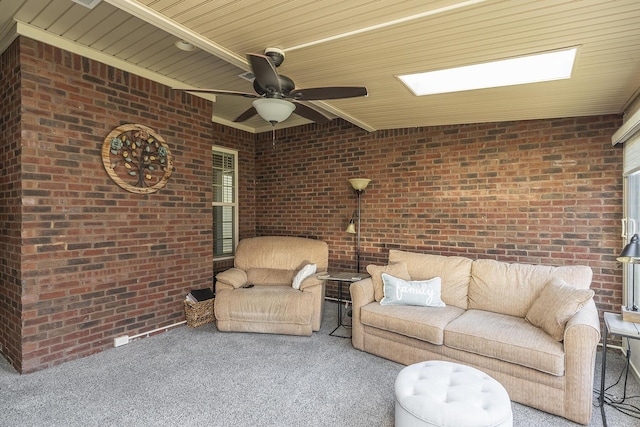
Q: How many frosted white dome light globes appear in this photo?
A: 1